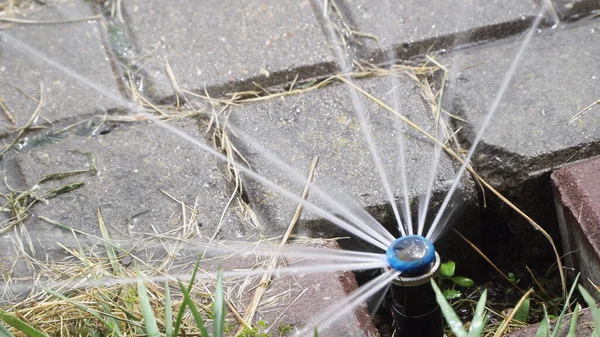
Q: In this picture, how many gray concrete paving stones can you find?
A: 6